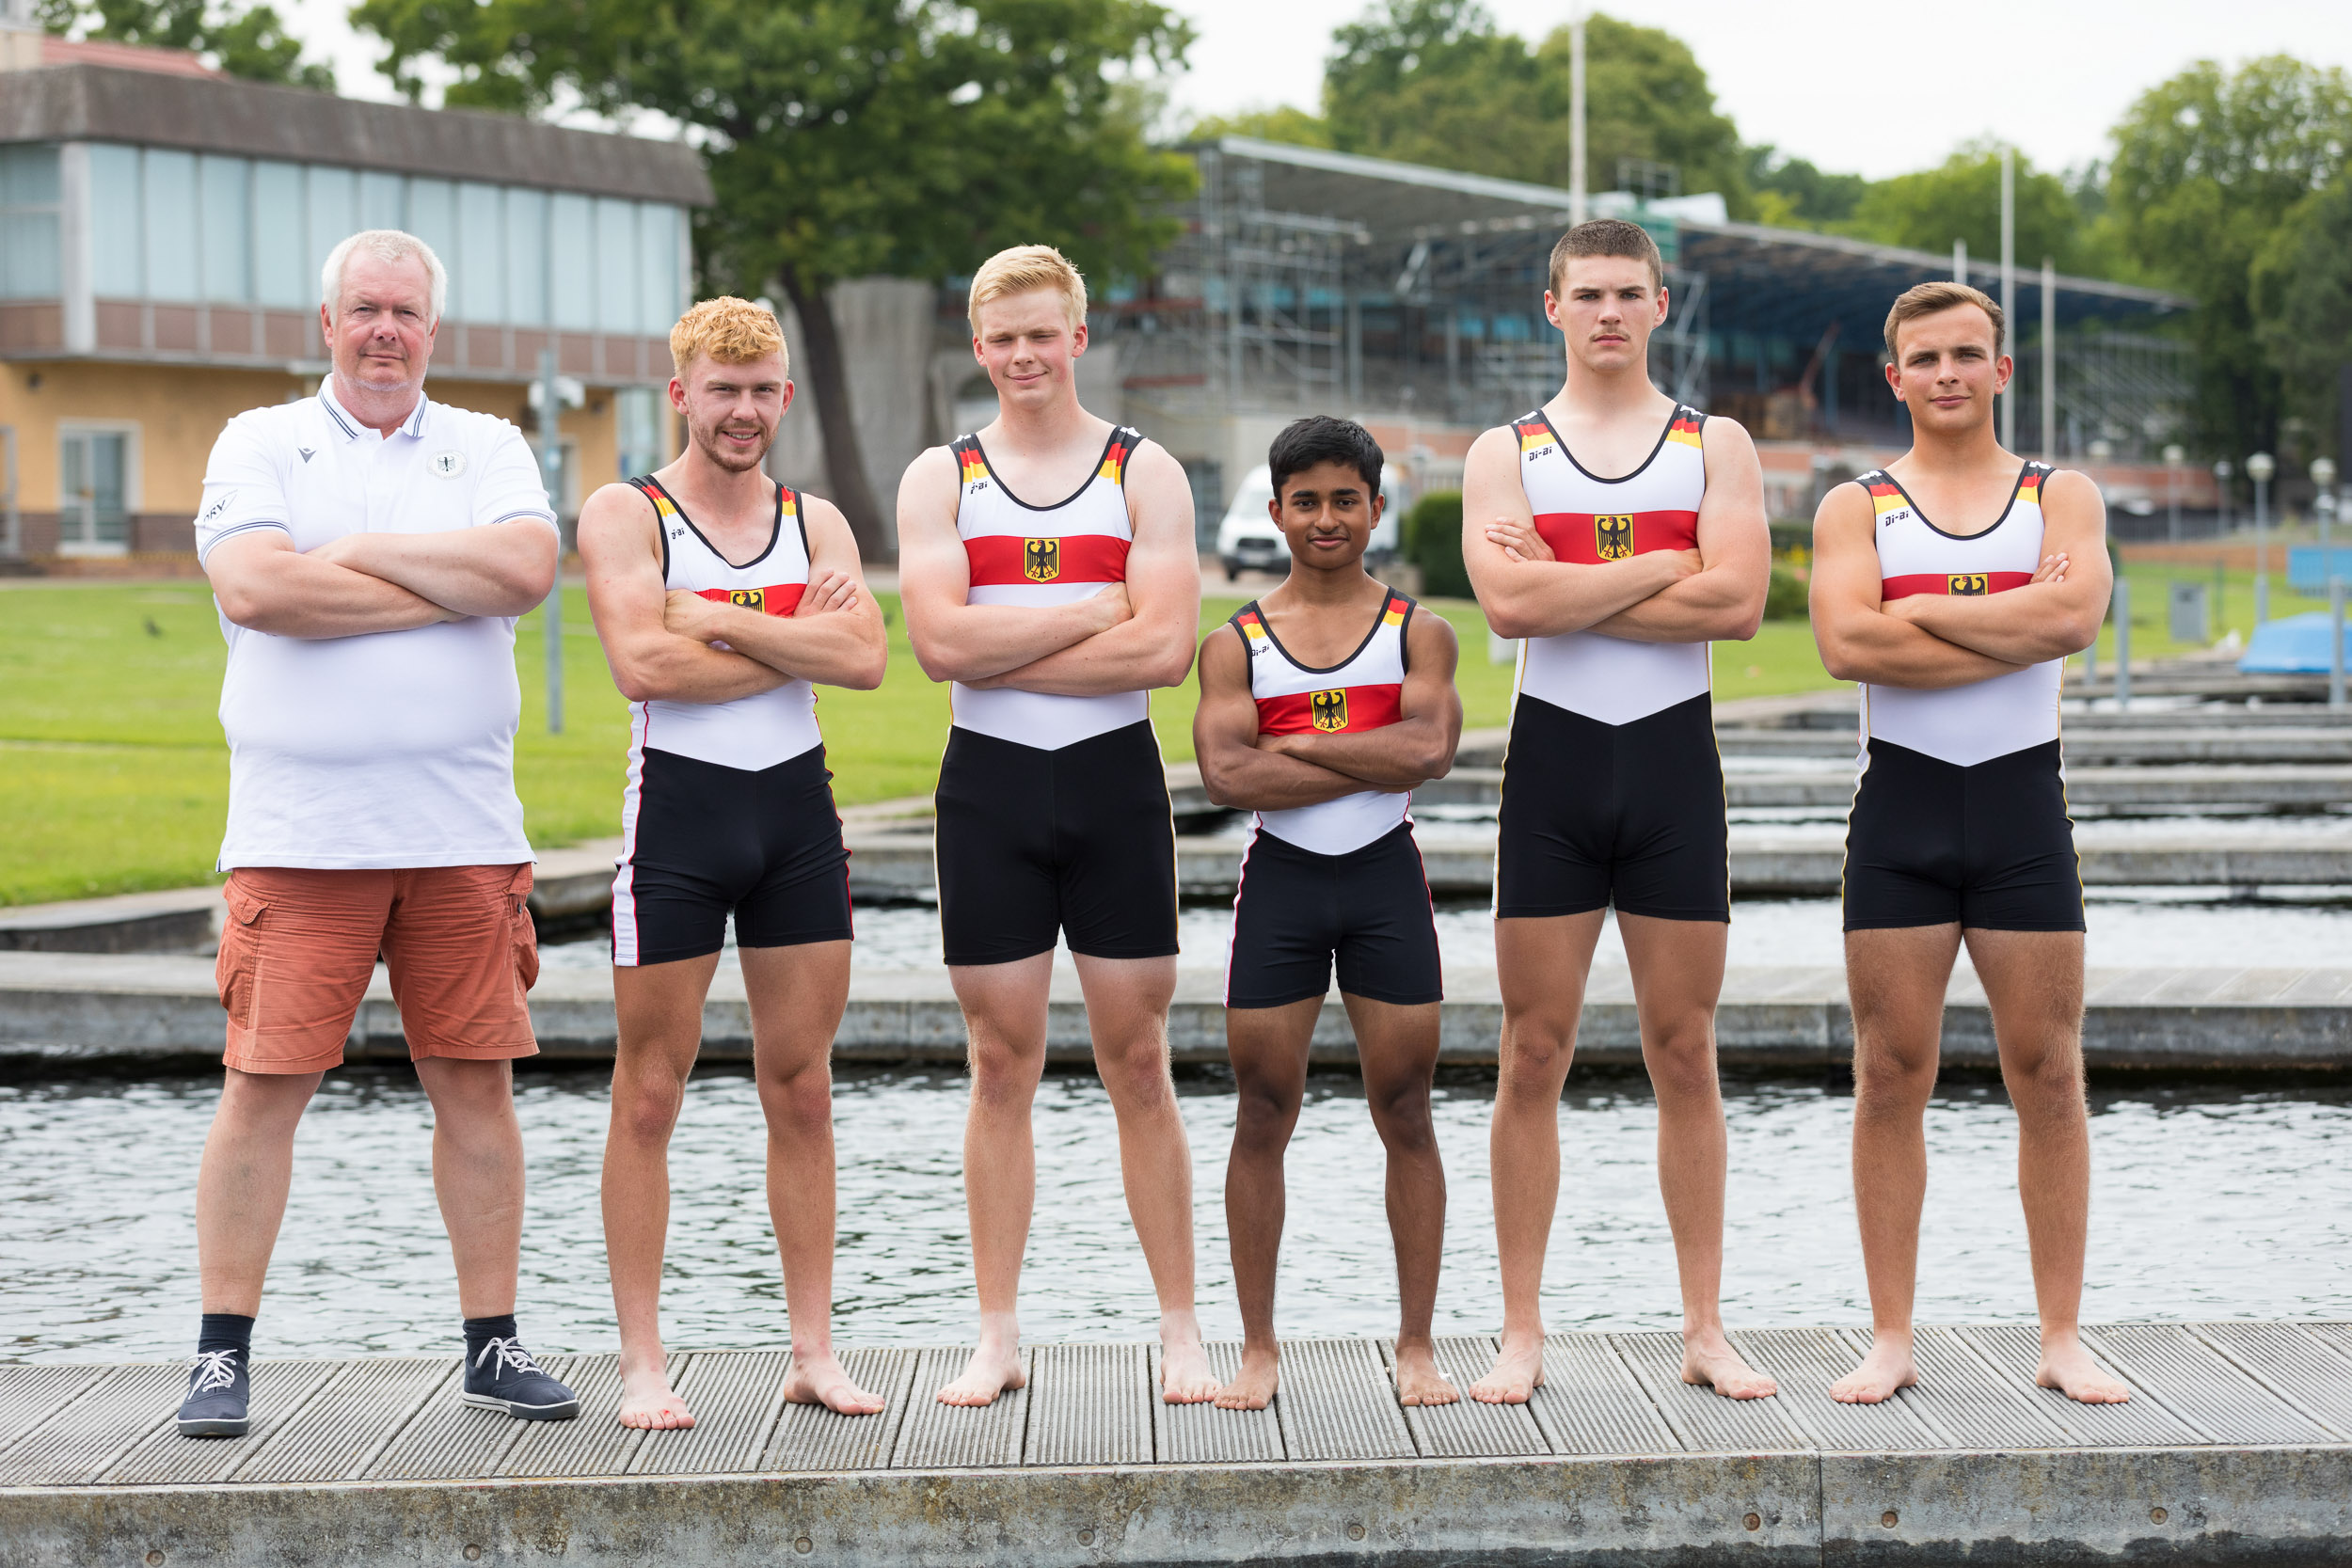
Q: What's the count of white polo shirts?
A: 1